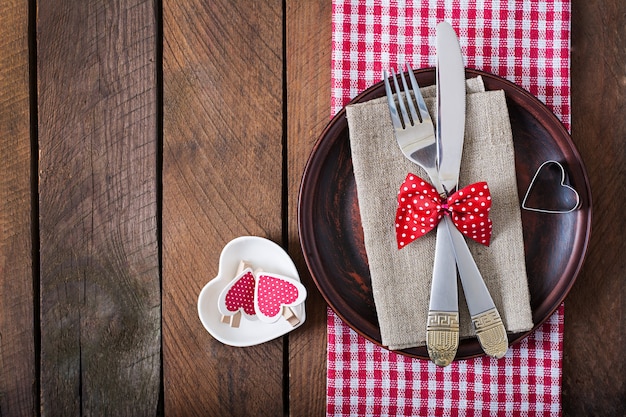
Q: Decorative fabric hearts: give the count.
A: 2